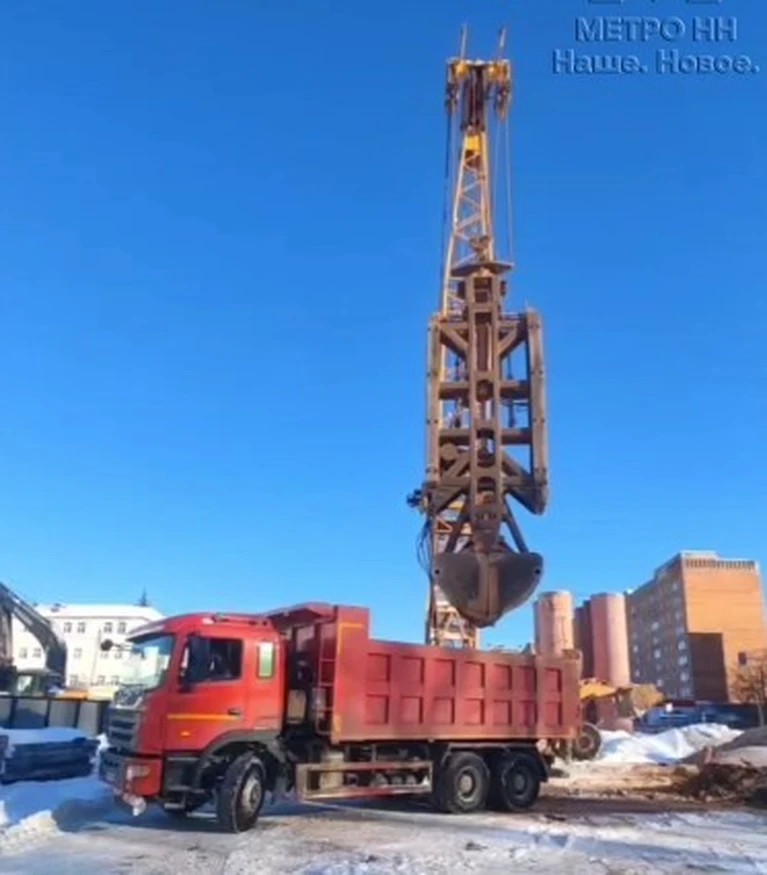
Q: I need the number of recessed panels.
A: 14